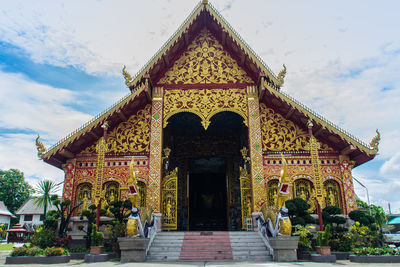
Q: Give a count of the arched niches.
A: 6